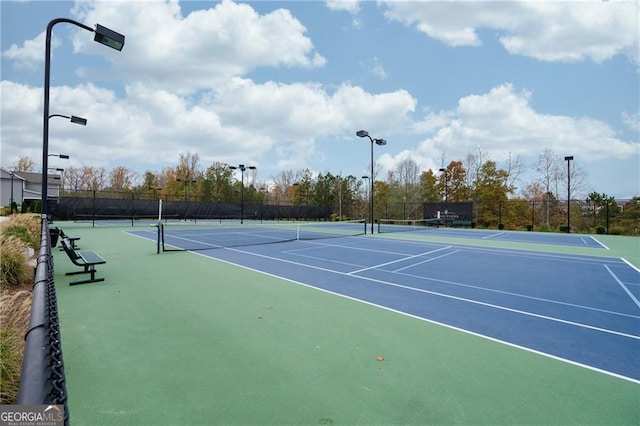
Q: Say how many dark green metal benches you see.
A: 2